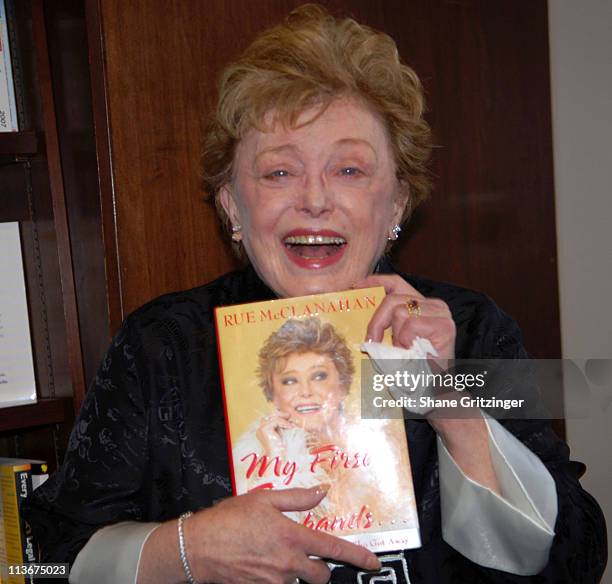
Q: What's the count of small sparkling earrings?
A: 2